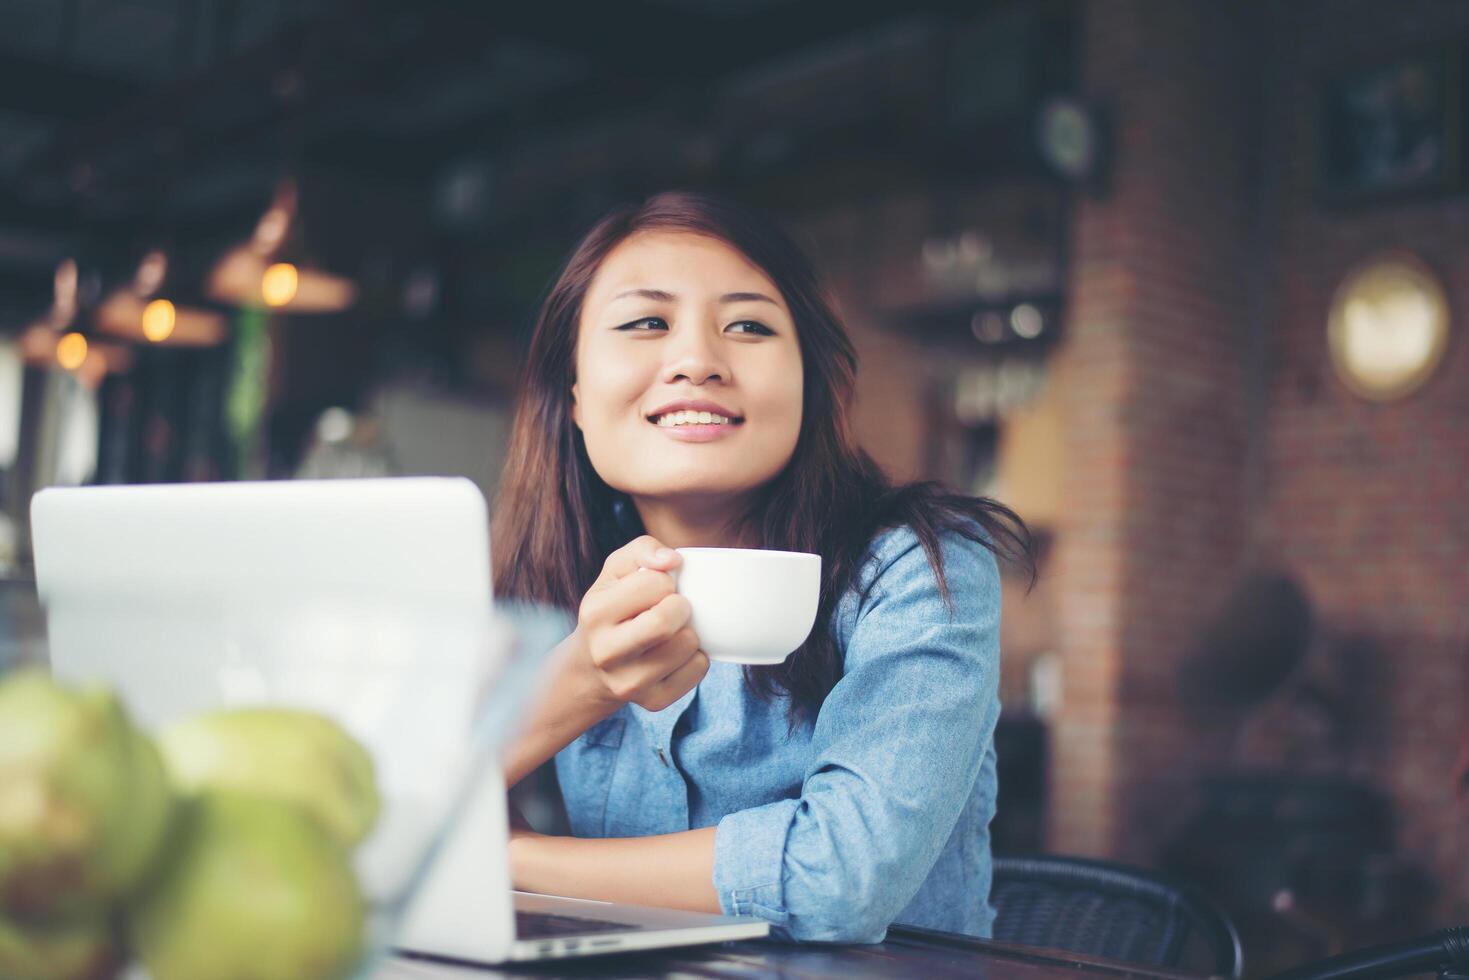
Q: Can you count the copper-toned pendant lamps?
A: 3